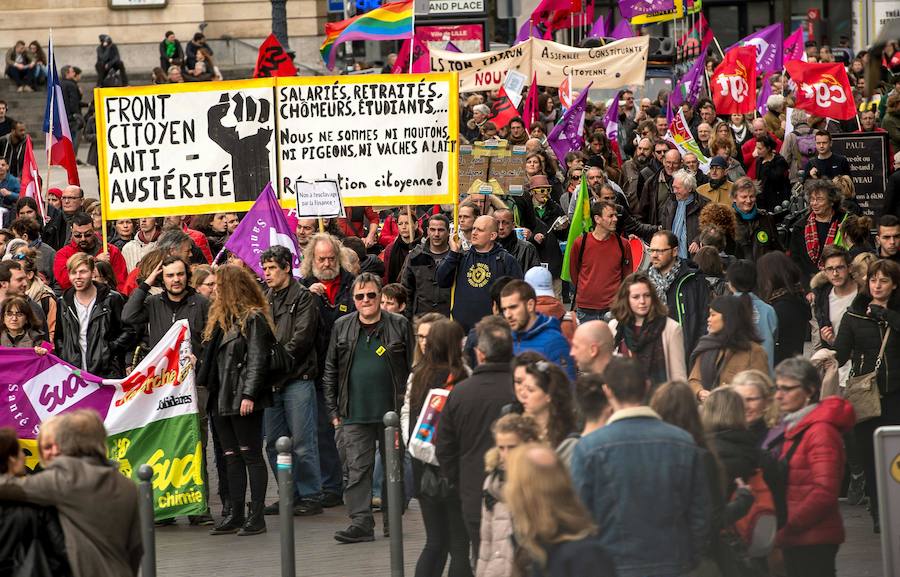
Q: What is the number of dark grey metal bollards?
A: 3